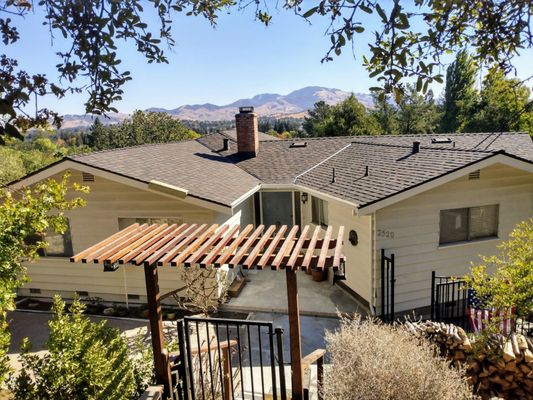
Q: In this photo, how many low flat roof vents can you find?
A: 2